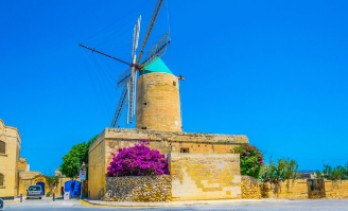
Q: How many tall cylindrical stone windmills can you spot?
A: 1